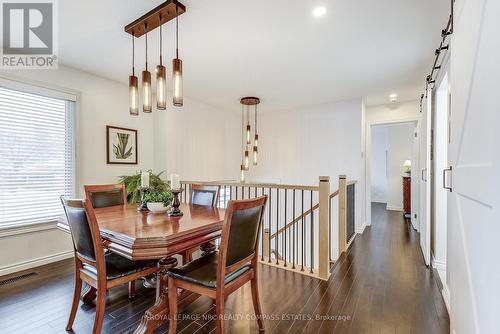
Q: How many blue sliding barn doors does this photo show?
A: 0